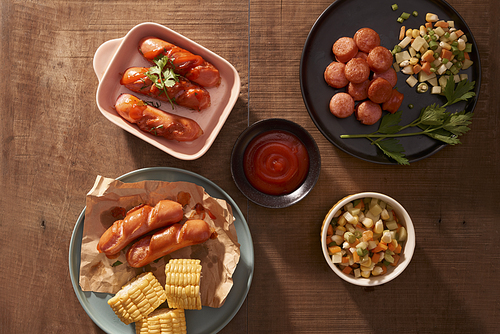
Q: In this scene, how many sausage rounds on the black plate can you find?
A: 12